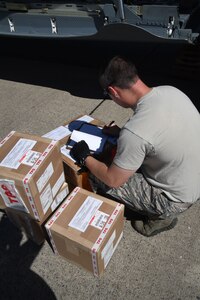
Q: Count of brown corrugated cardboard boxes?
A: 4